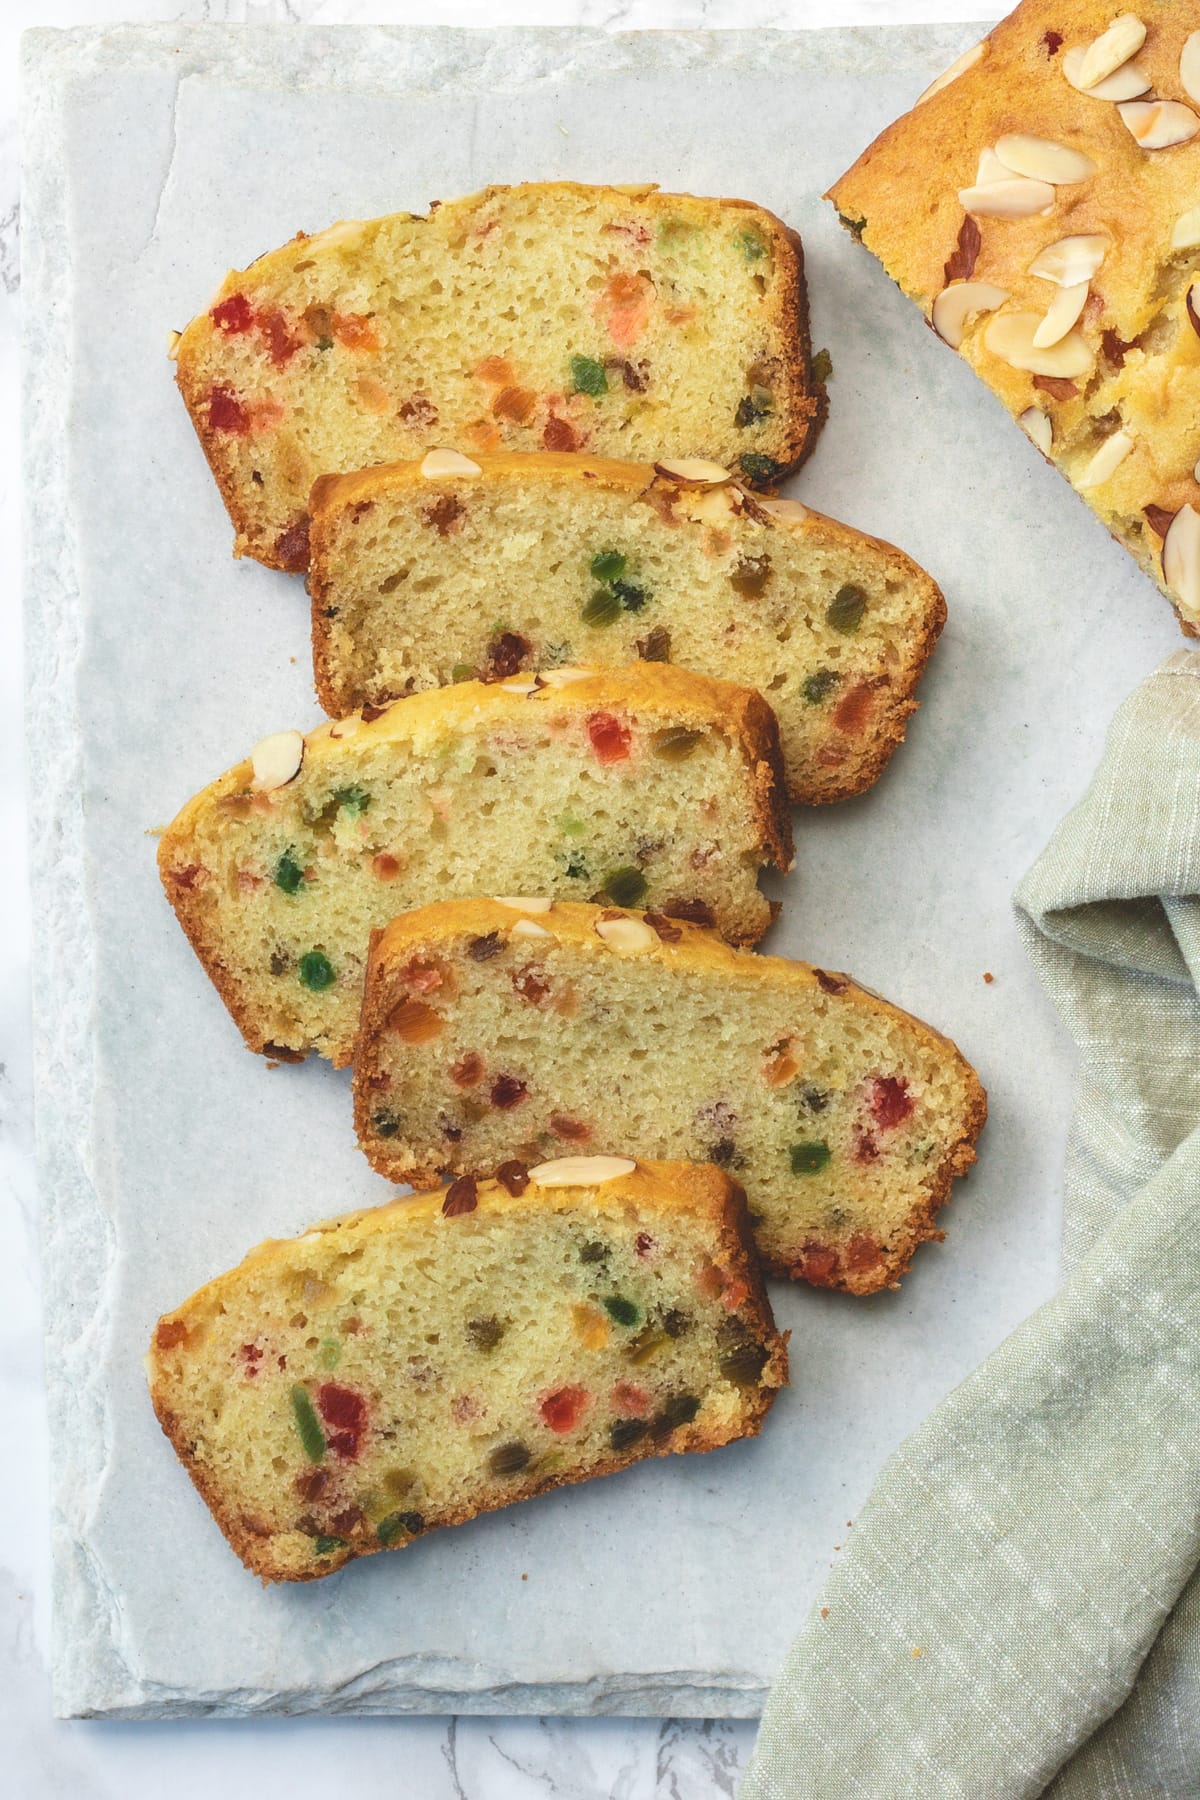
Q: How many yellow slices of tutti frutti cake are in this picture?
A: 5